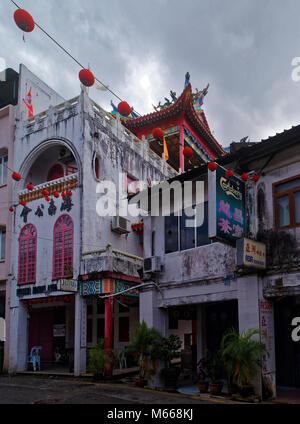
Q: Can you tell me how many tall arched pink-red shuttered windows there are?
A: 2